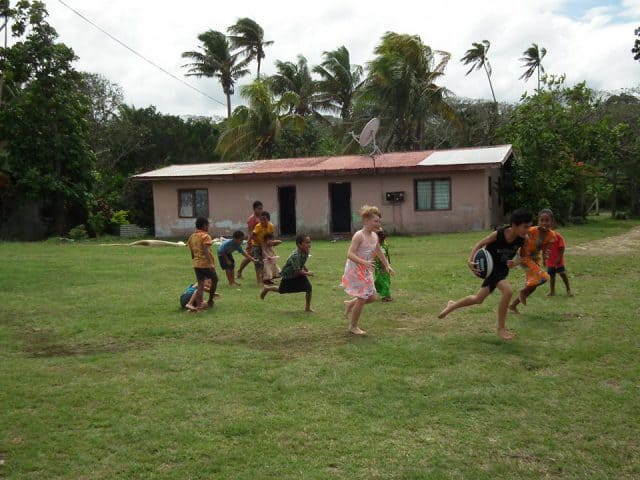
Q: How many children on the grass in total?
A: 12